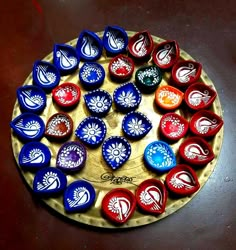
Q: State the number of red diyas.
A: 12